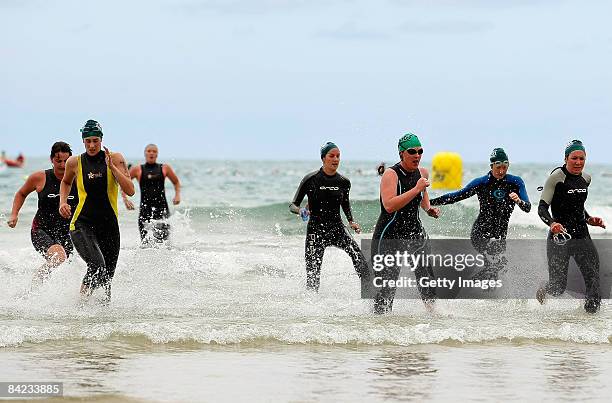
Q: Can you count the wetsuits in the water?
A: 7